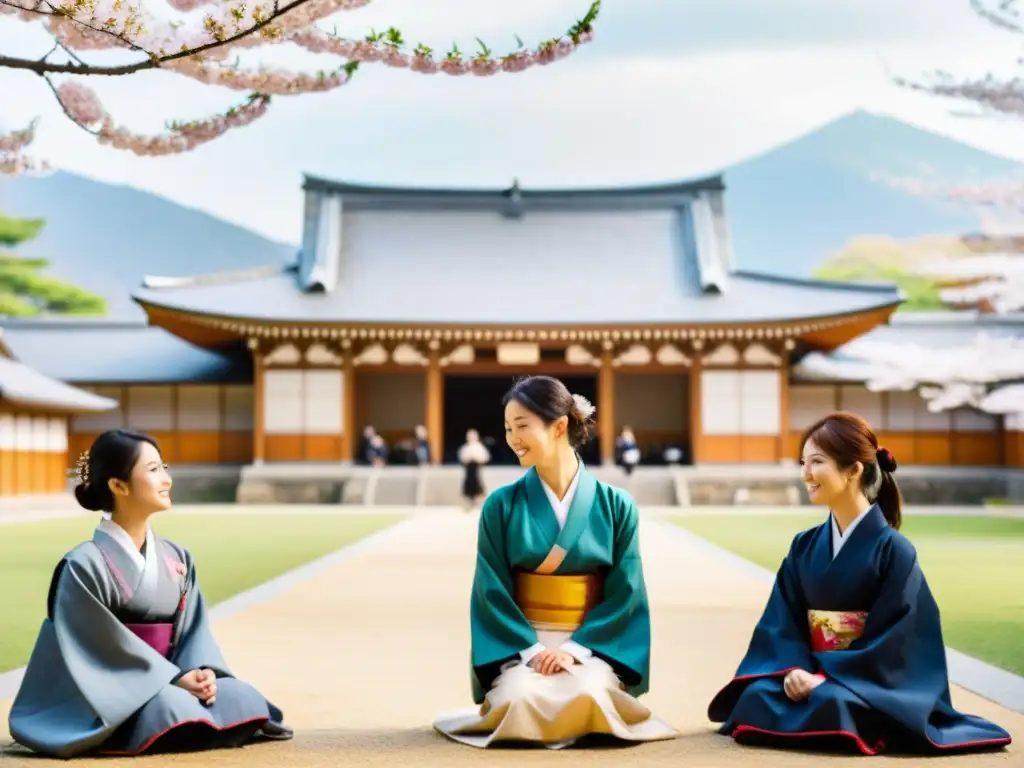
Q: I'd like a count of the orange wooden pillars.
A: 6